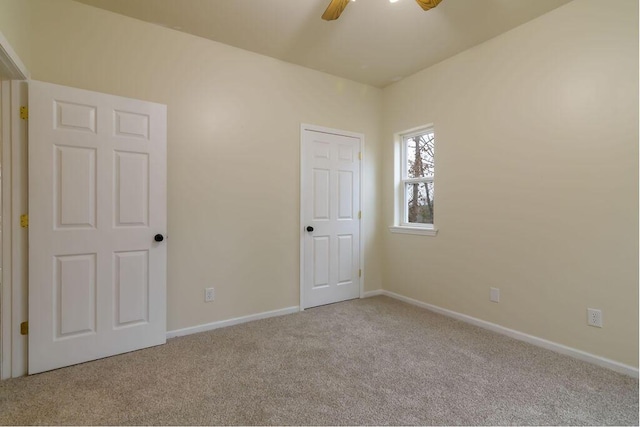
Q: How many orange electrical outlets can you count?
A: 0